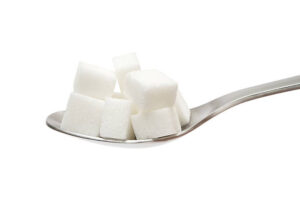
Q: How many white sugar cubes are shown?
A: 7